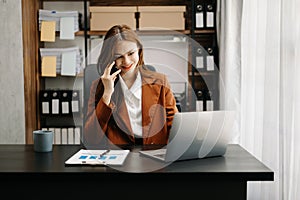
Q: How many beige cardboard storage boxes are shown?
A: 2